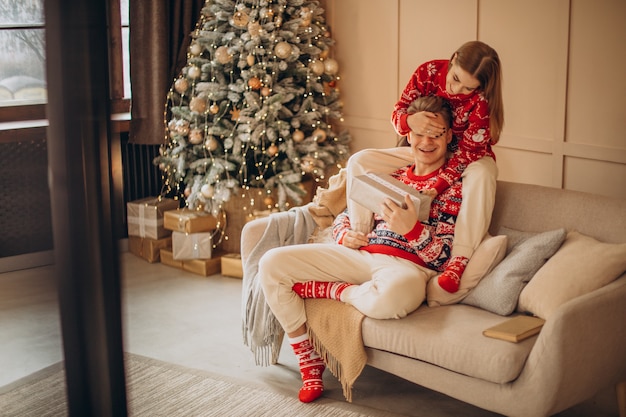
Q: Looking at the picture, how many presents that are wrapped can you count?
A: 7